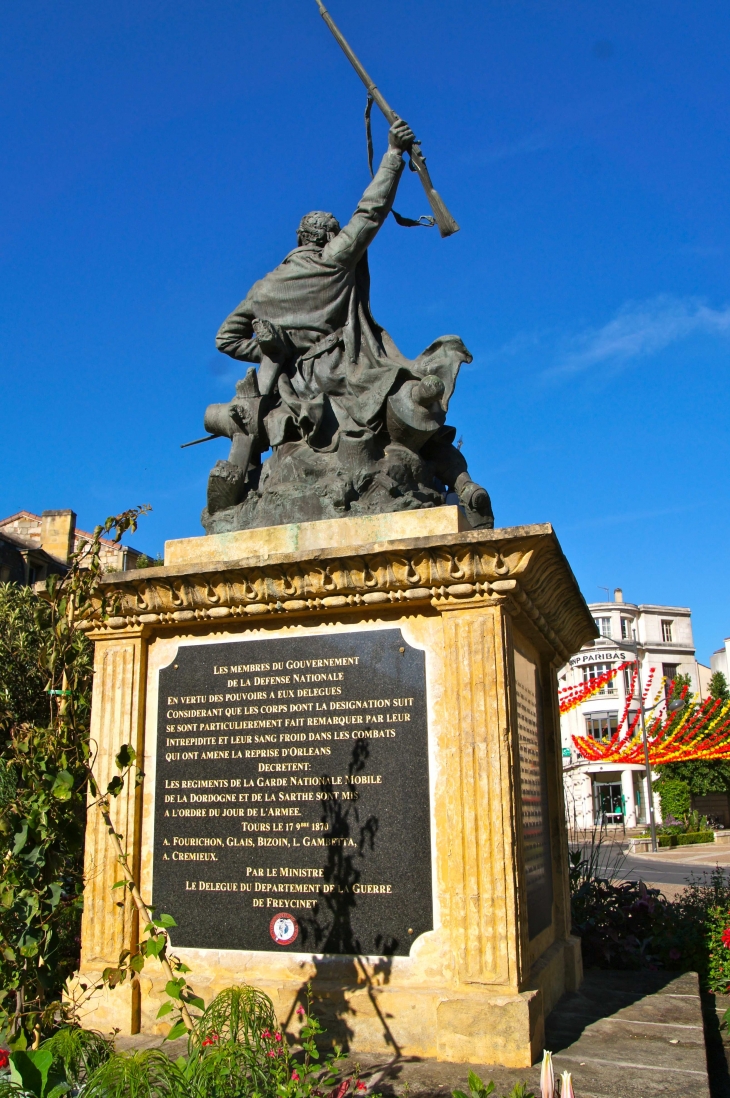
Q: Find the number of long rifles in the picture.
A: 1